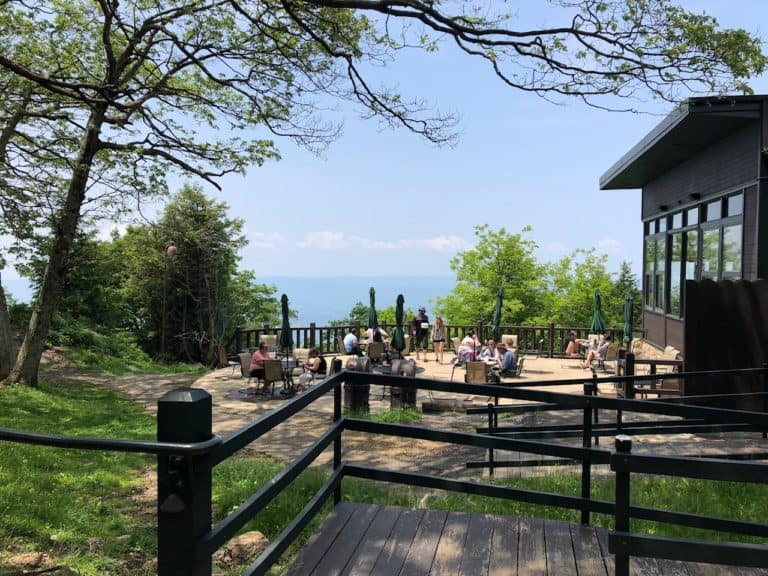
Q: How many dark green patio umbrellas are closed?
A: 6